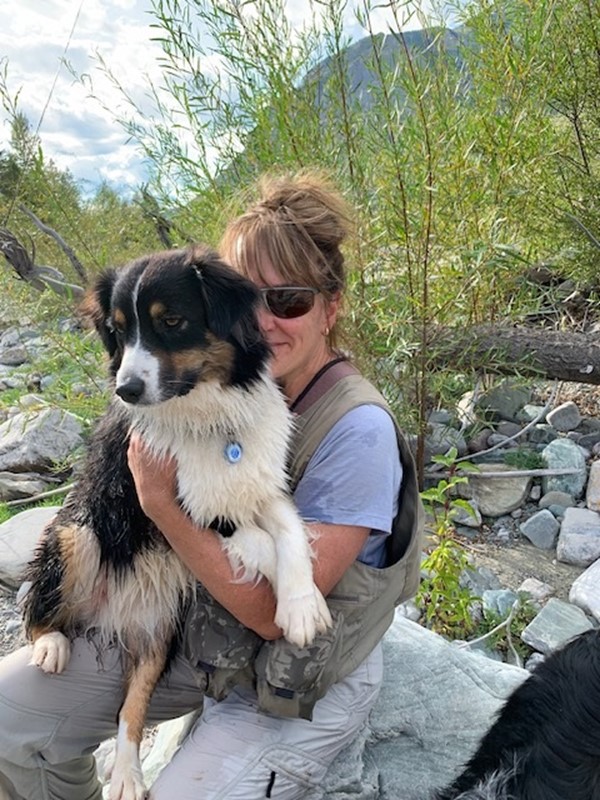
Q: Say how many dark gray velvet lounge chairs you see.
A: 0